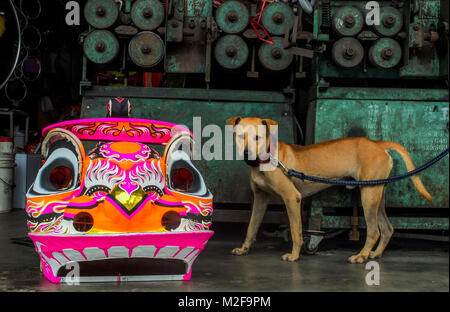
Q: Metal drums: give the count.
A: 12